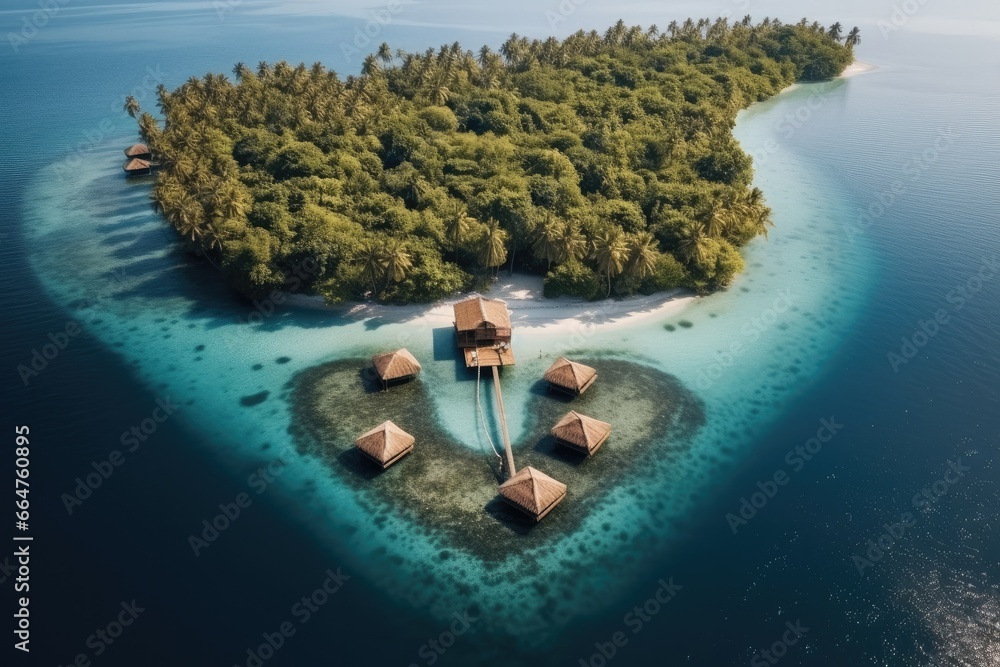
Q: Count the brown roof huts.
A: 8